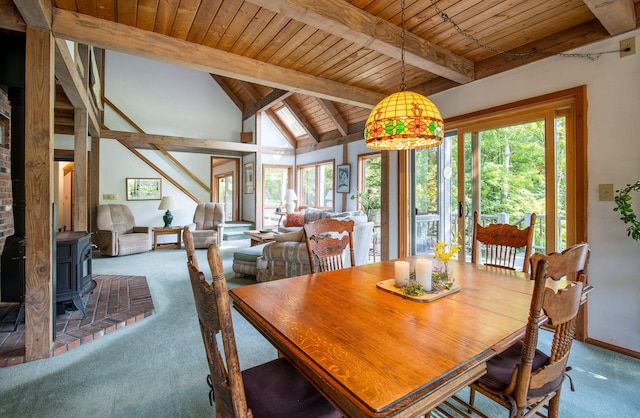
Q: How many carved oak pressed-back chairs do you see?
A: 4